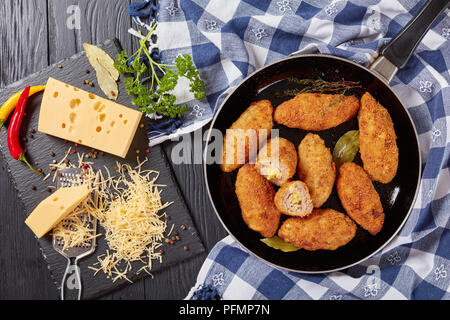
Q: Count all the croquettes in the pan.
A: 8